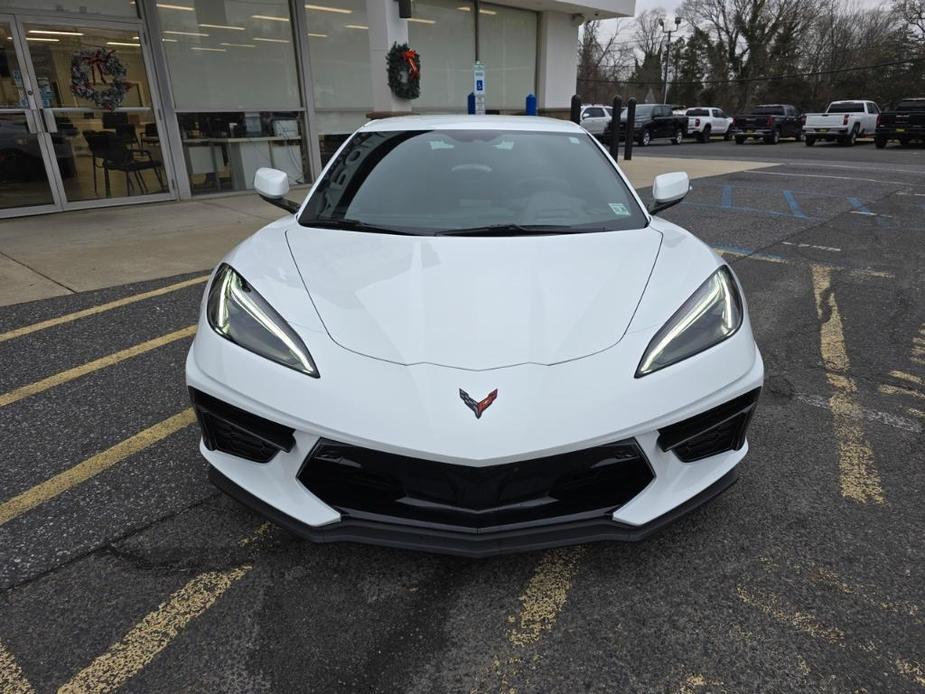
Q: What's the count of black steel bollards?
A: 3